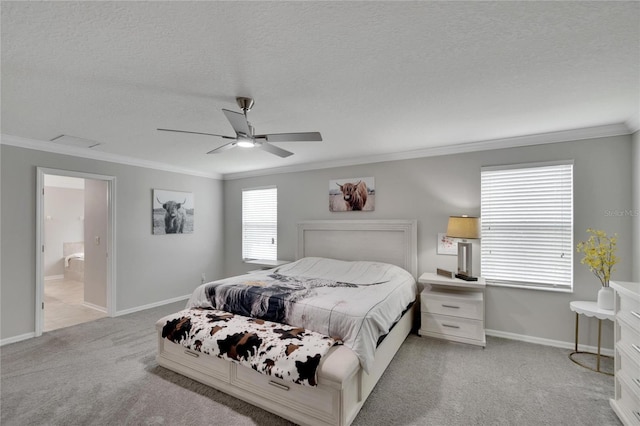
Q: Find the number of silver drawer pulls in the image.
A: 8